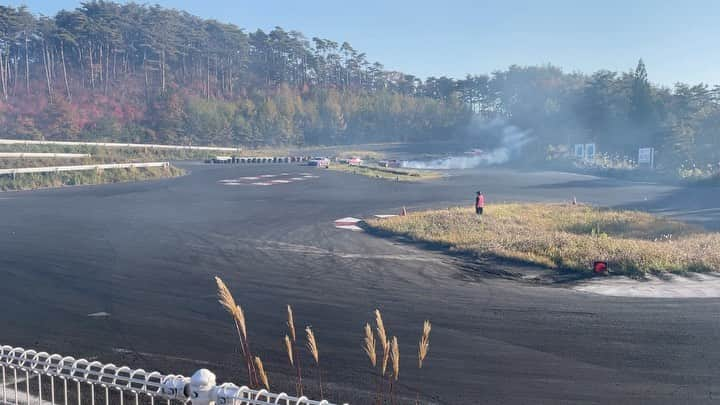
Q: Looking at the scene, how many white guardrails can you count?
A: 3